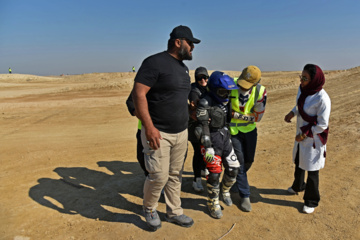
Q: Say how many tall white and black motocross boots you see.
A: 2